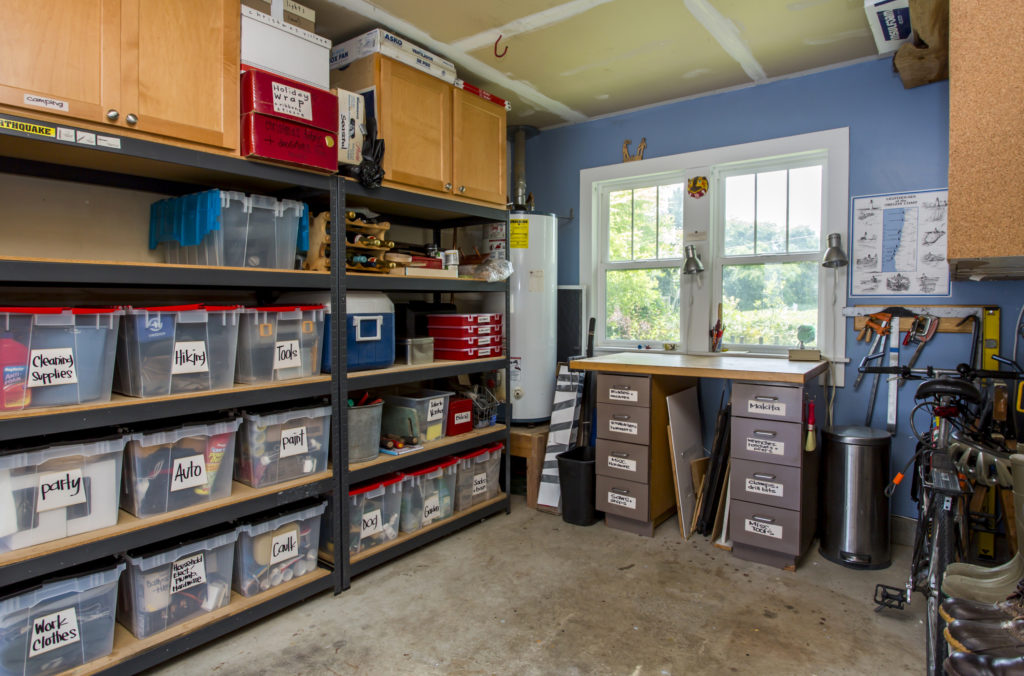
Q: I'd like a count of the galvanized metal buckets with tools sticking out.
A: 1